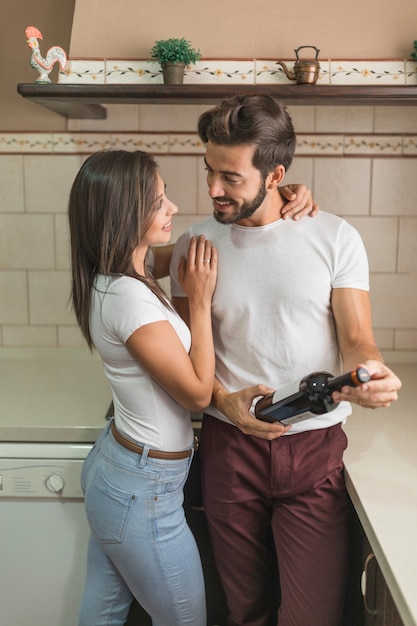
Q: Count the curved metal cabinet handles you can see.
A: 1